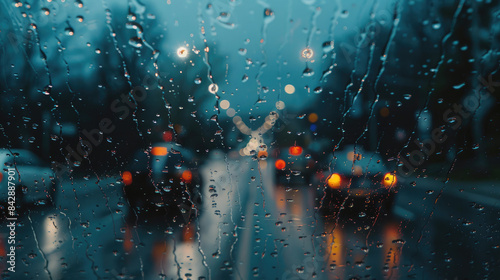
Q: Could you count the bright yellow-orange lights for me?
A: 2